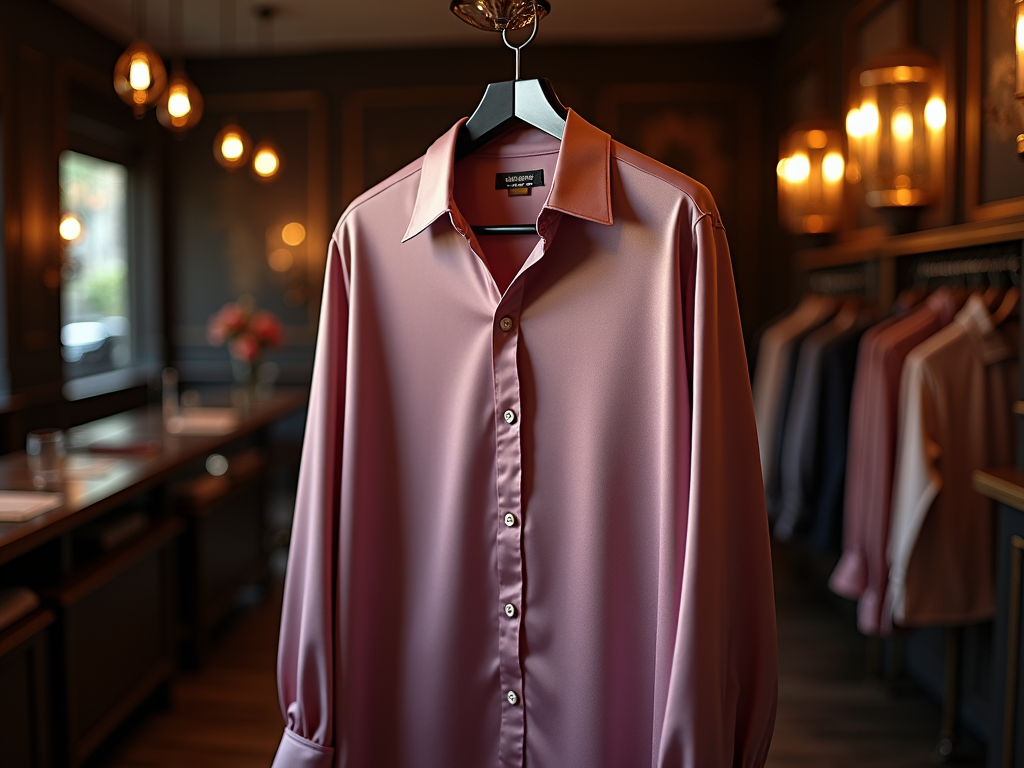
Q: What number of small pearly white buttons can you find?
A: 5